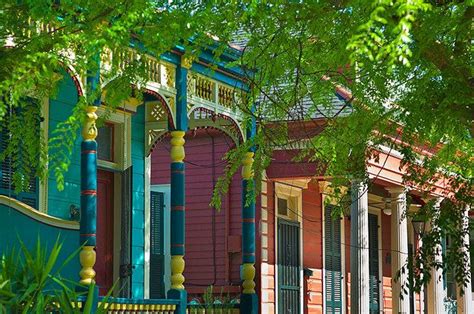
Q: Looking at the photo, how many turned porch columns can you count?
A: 3